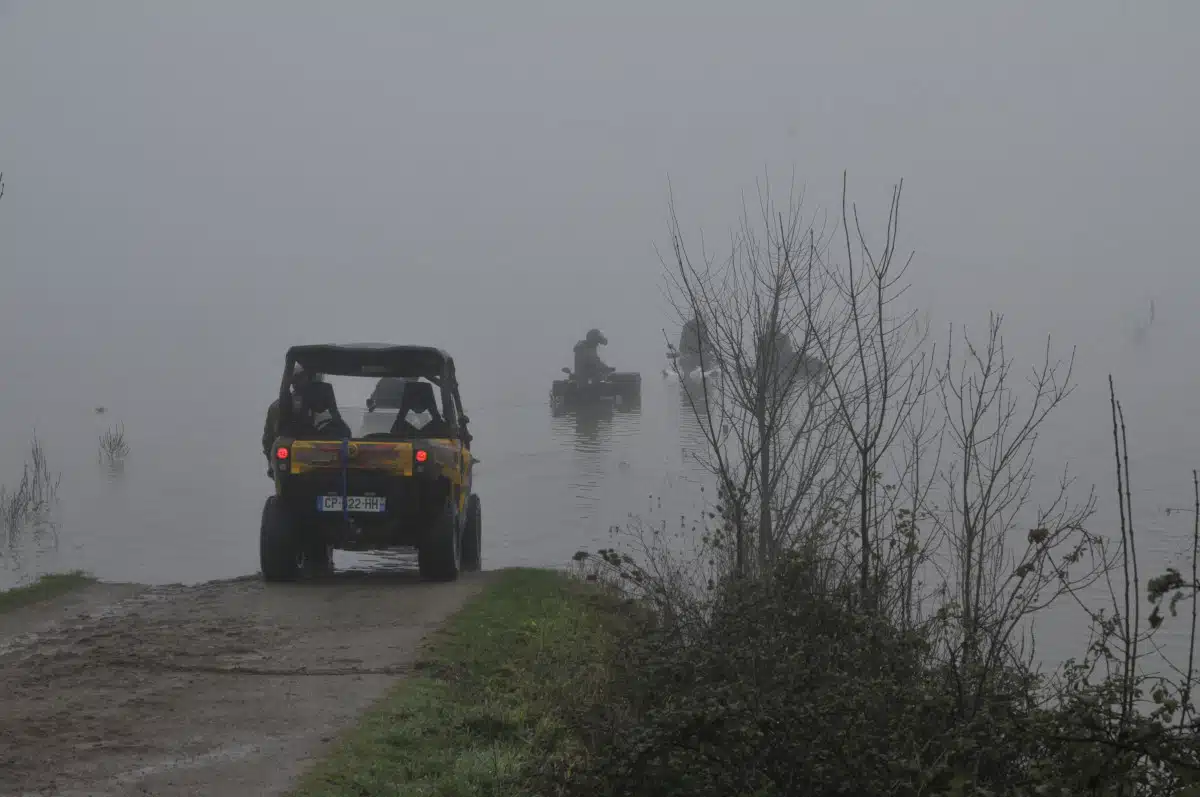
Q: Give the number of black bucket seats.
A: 2